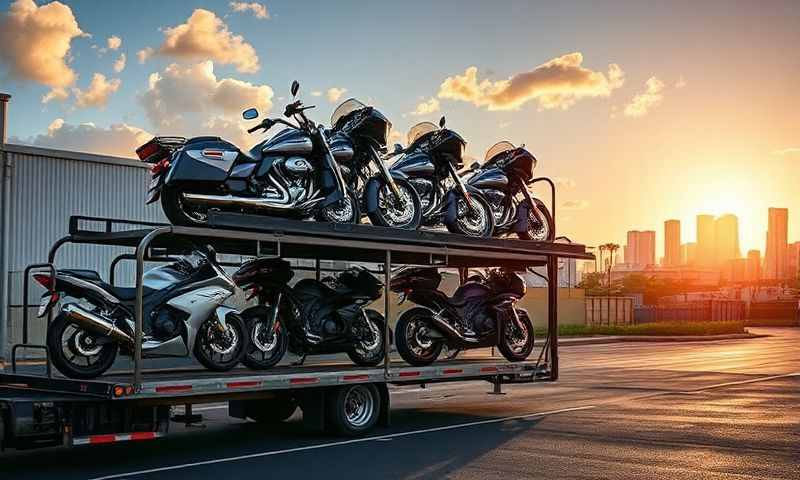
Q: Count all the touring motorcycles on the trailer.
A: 4